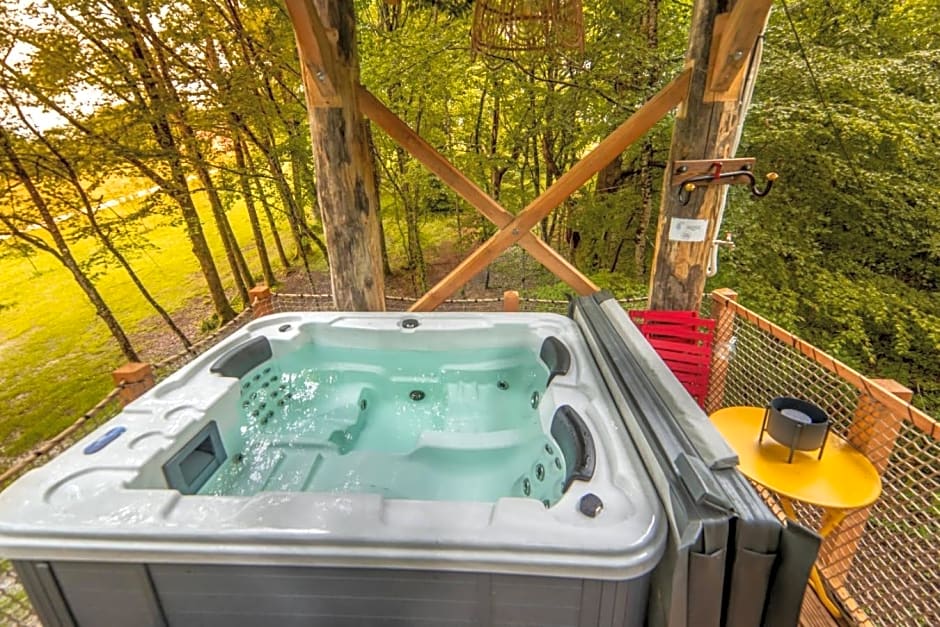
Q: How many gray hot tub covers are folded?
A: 1